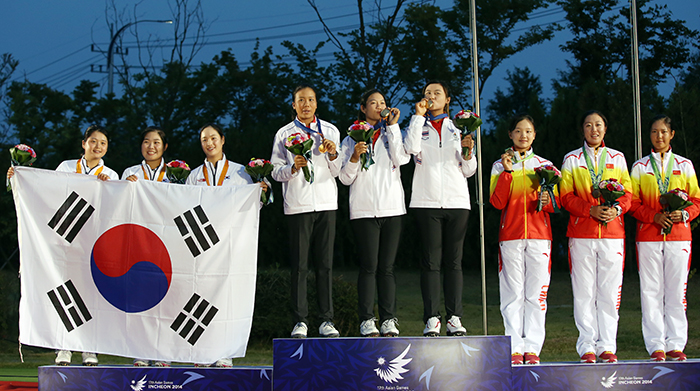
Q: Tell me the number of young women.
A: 9